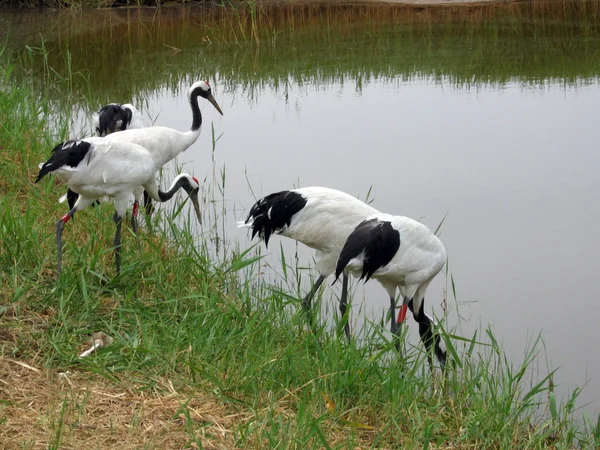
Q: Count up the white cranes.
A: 5